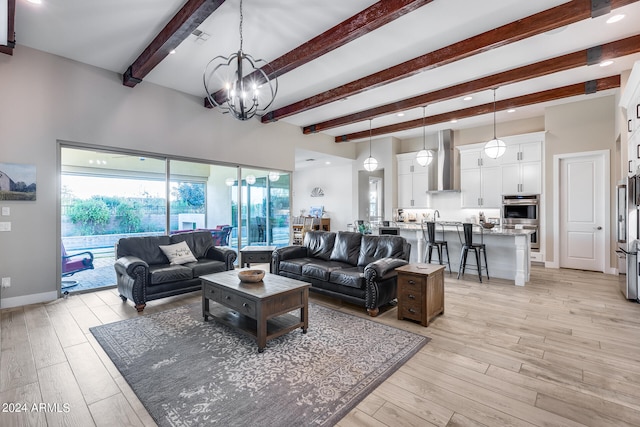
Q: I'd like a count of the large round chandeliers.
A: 1